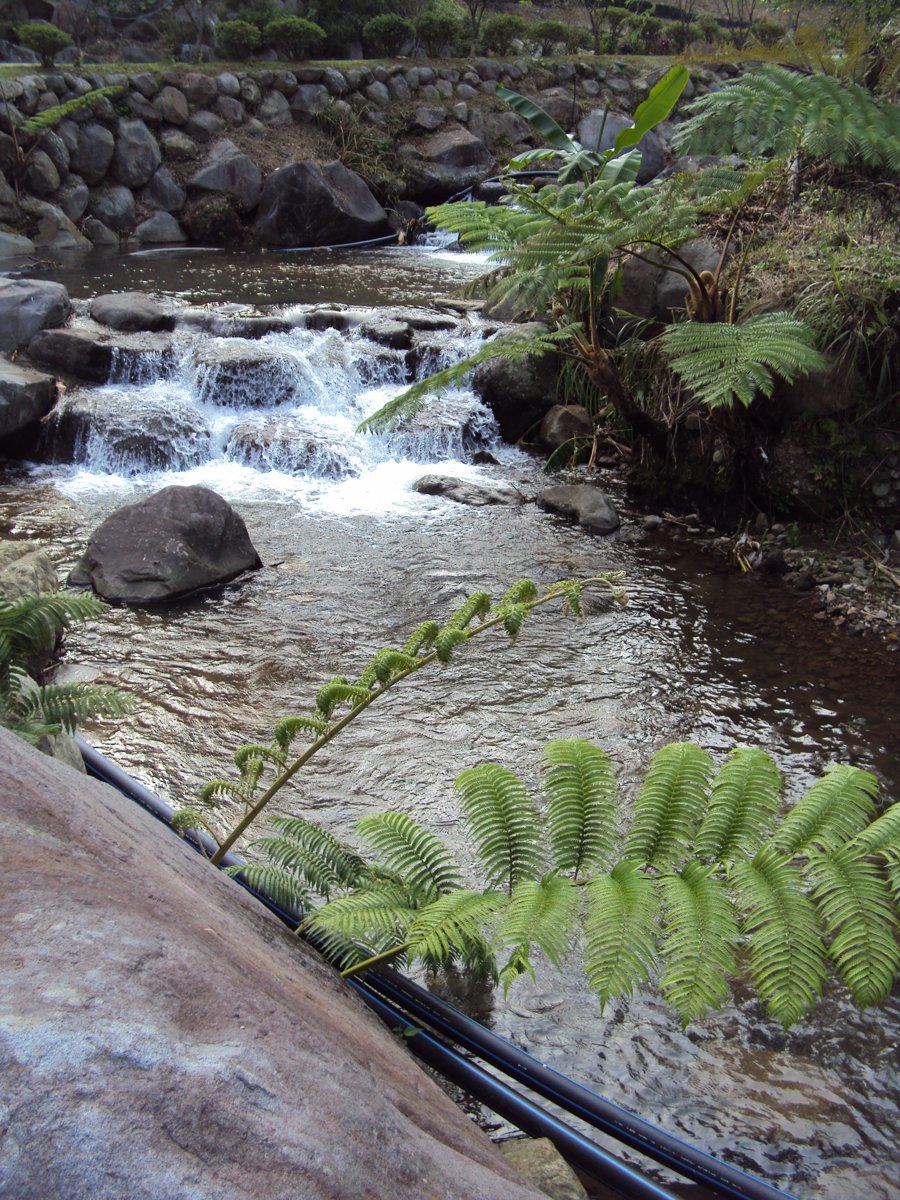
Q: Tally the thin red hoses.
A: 0